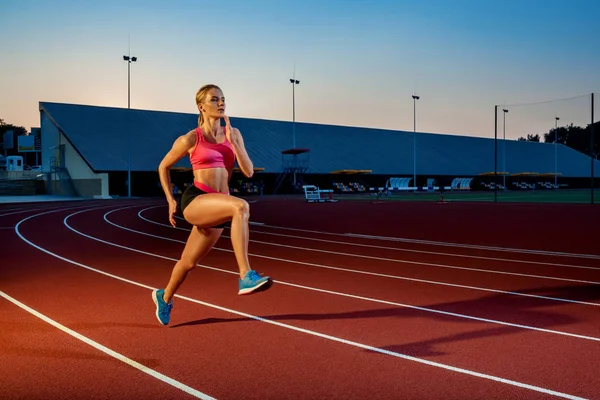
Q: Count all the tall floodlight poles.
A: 5